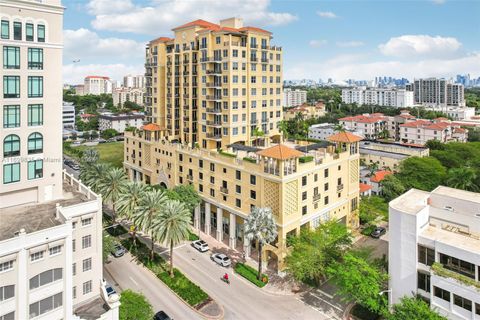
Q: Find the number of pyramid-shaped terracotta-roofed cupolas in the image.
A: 3